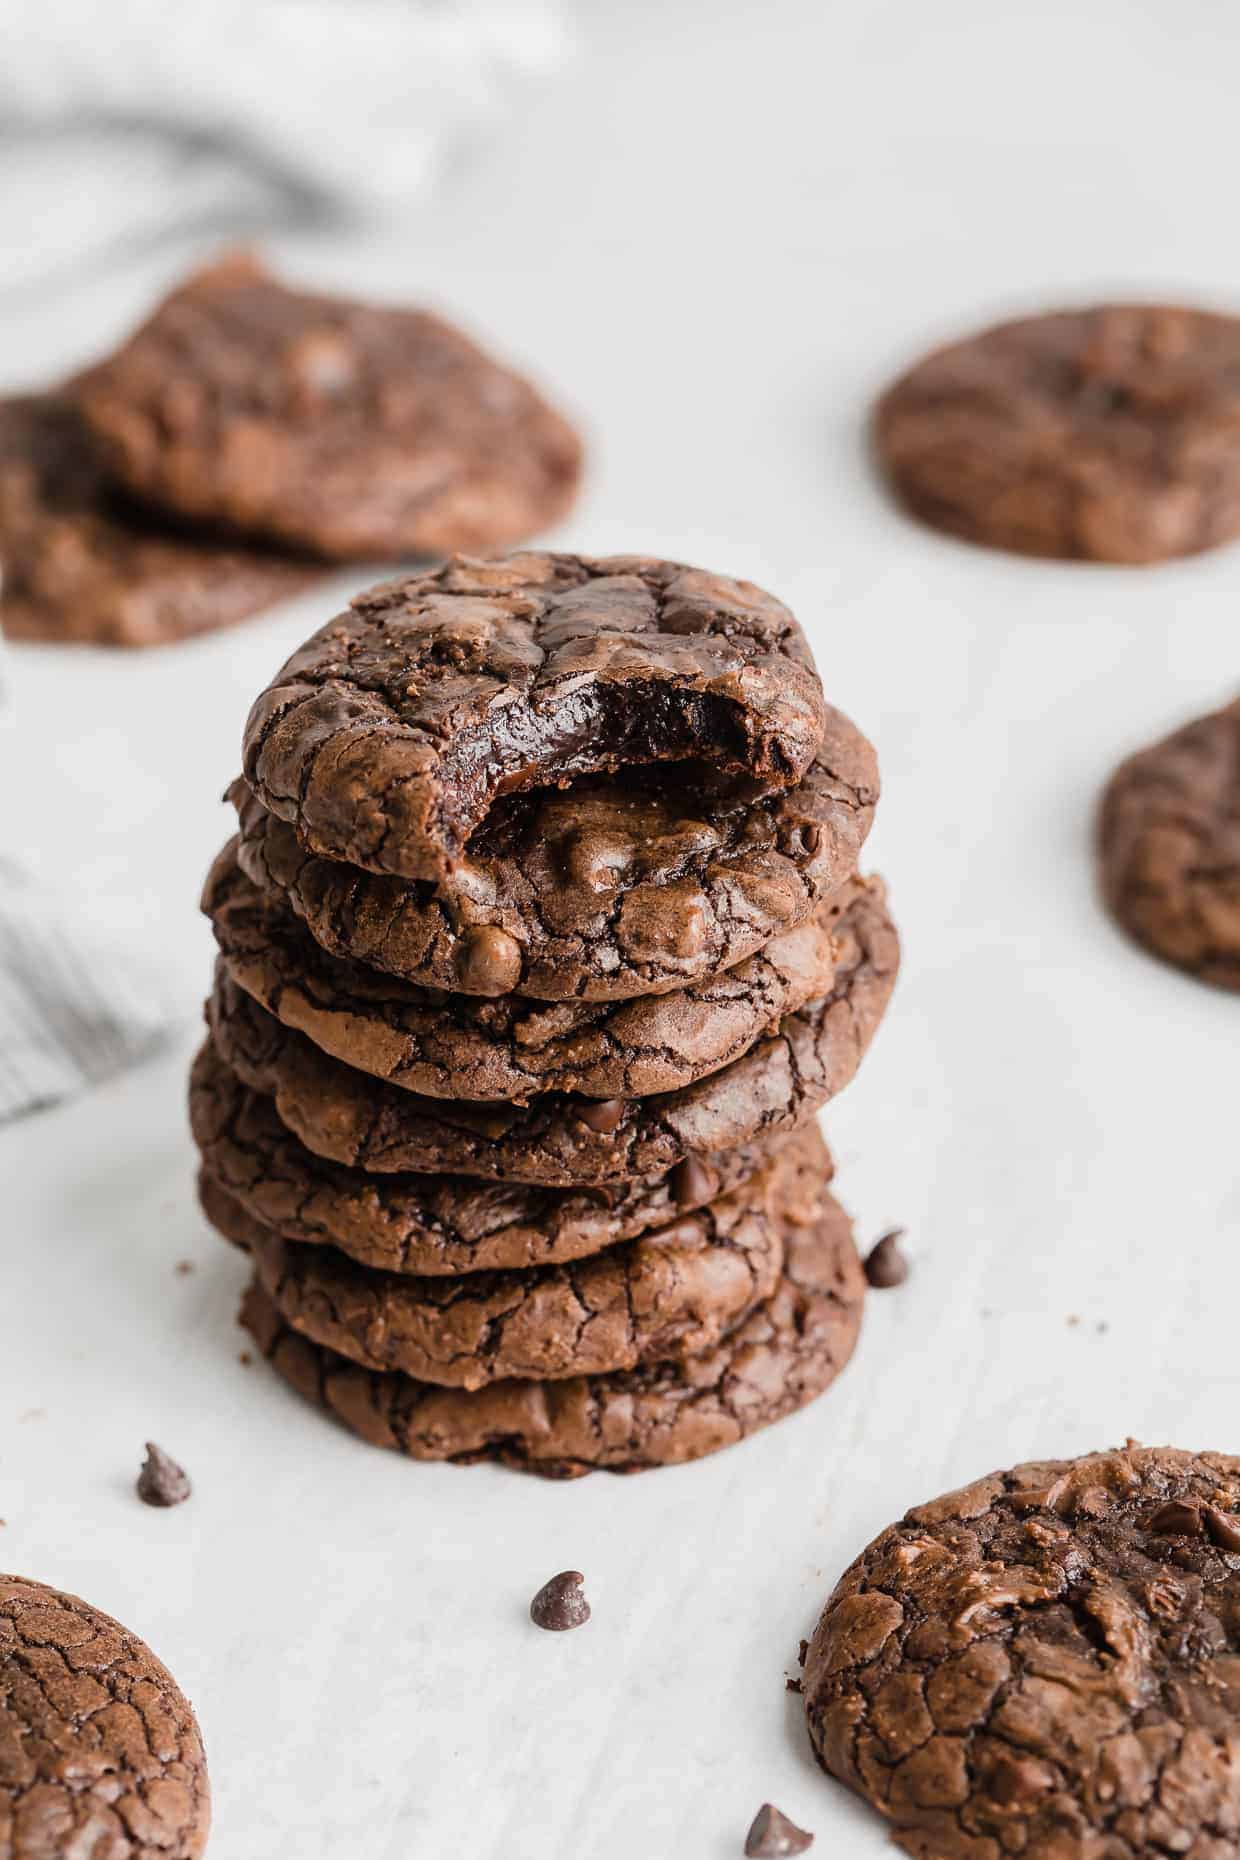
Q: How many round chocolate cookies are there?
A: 13